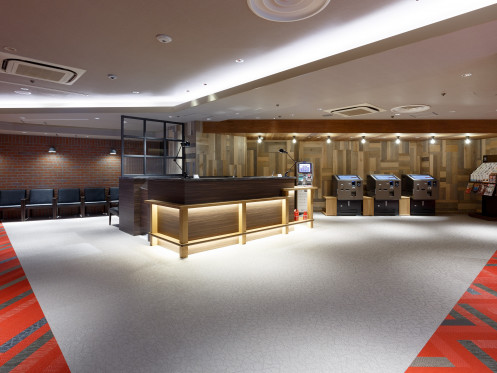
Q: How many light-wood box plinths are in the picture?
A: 3